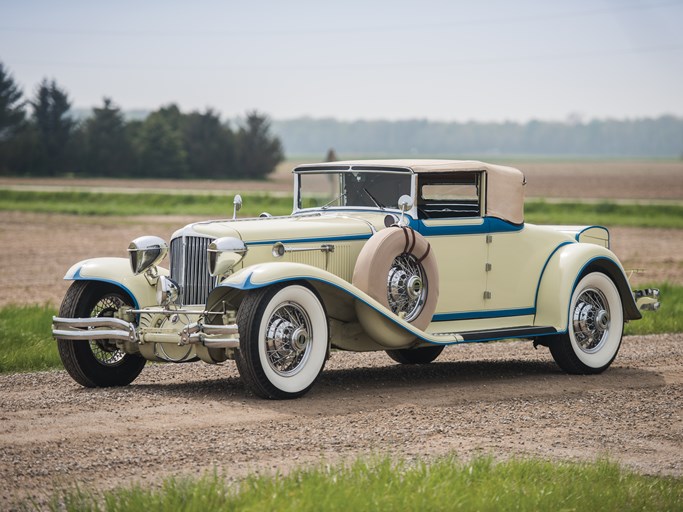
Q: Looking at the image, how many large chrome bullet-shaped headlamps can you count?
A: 2